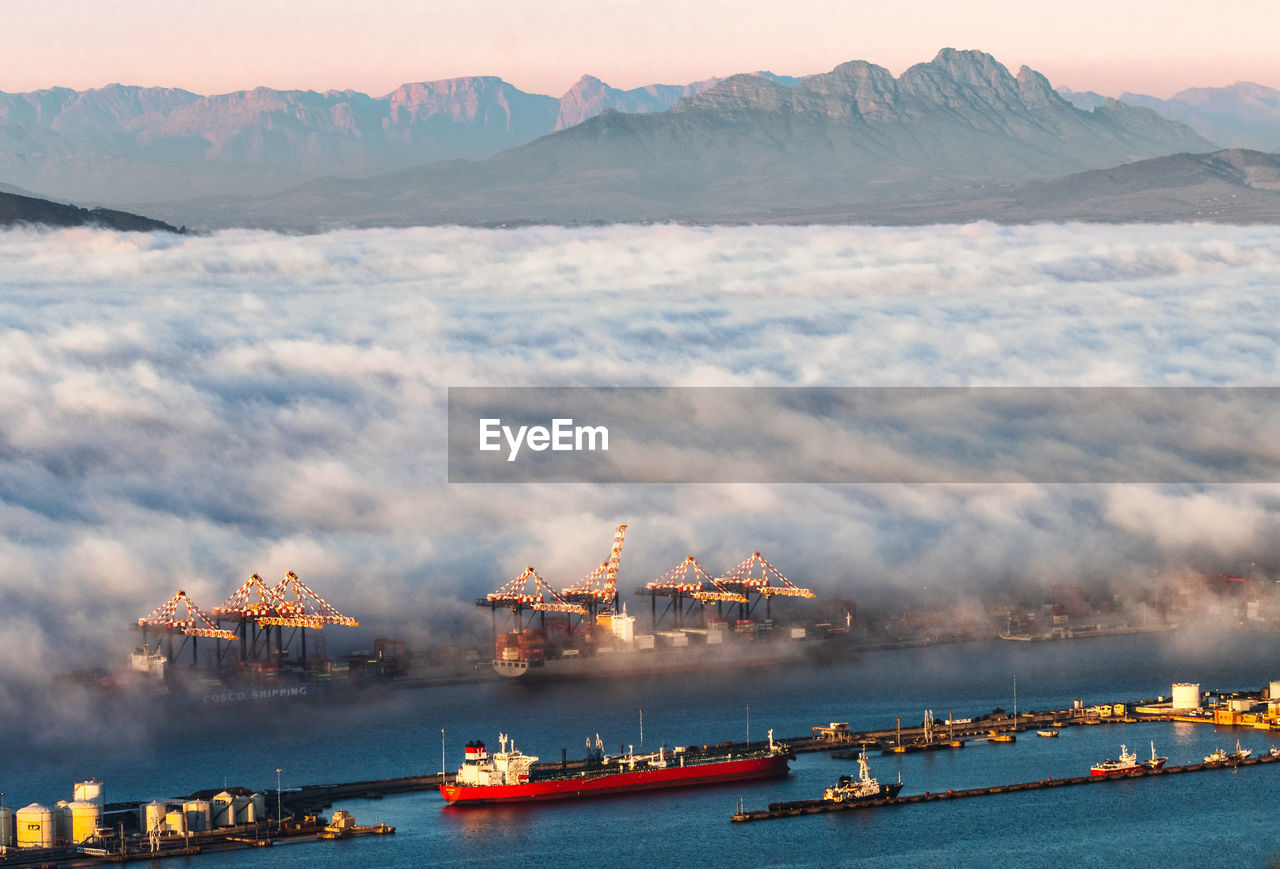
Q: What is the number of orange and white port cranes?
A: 7